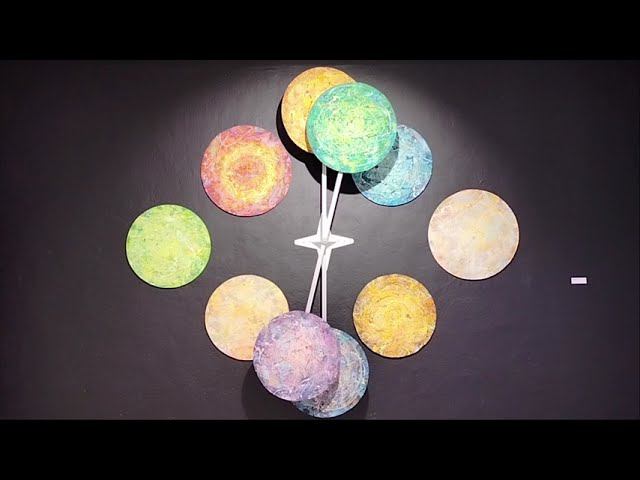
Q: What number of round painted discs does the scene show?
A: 10